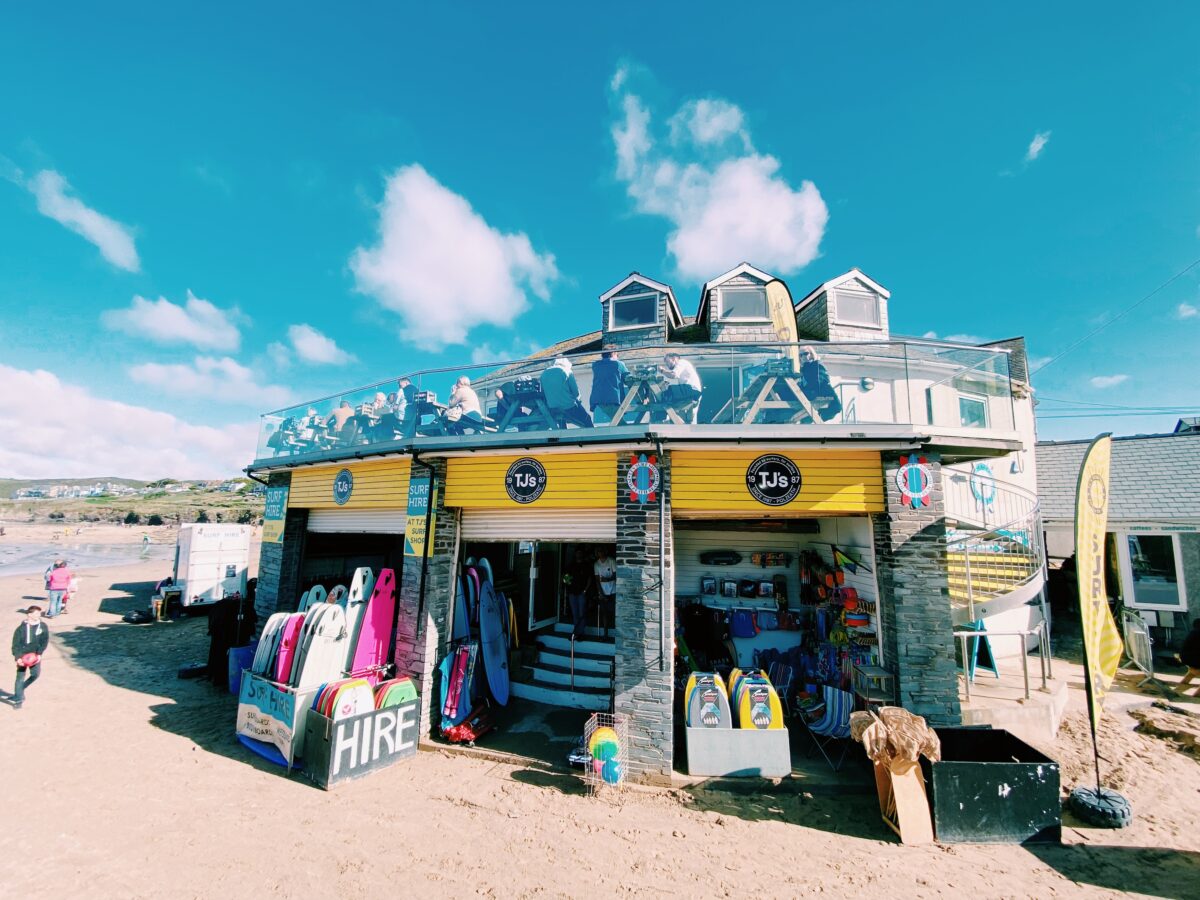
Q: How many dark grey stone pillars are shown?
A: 4